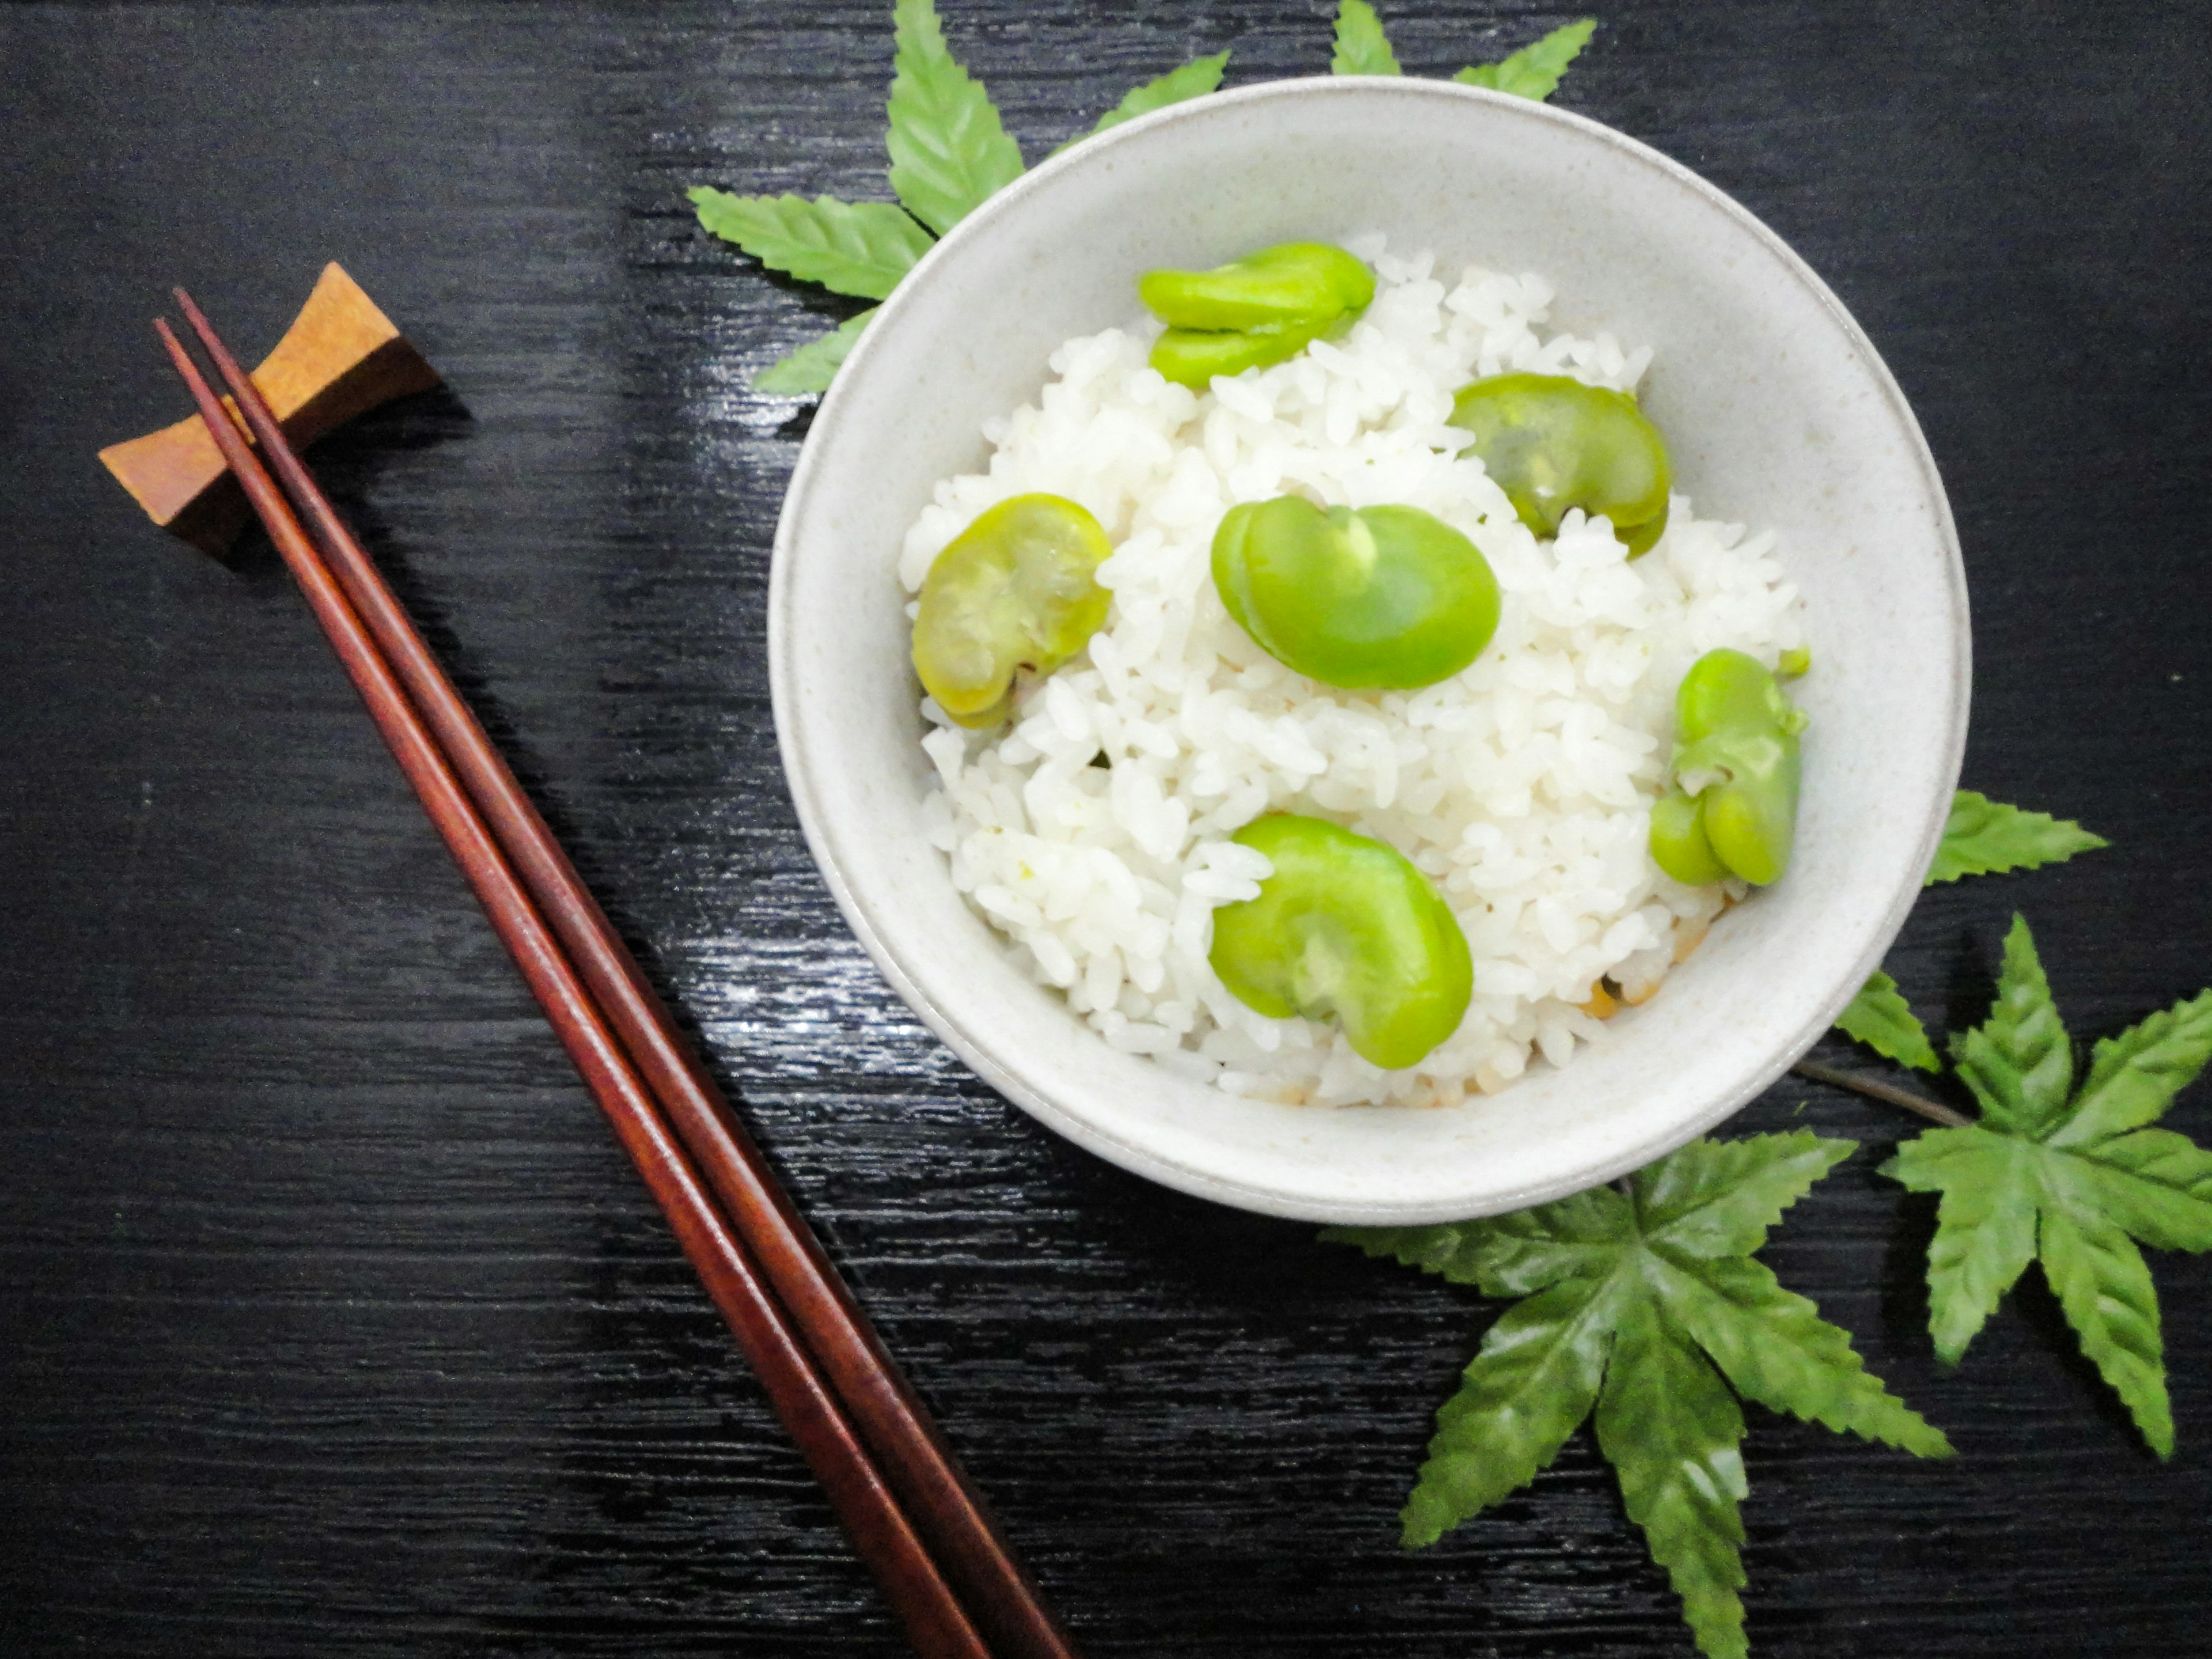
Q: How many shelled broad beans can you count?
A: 6